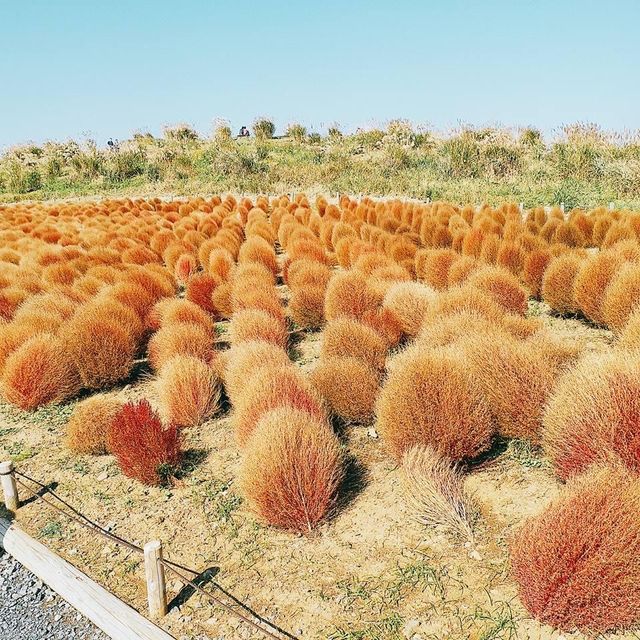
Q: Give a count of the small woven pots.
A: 0